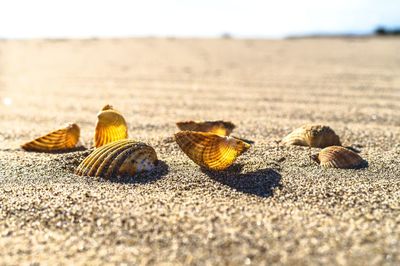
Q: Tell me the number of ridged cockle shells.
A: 7